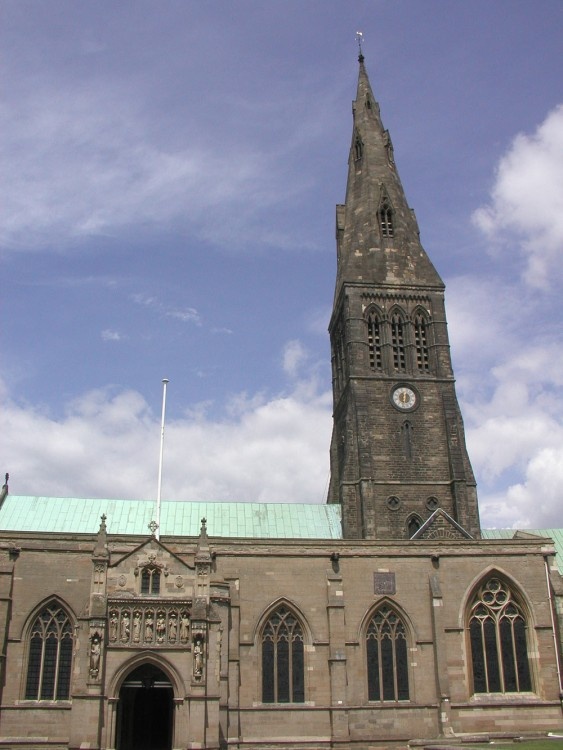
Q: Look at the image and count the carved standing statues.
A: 9